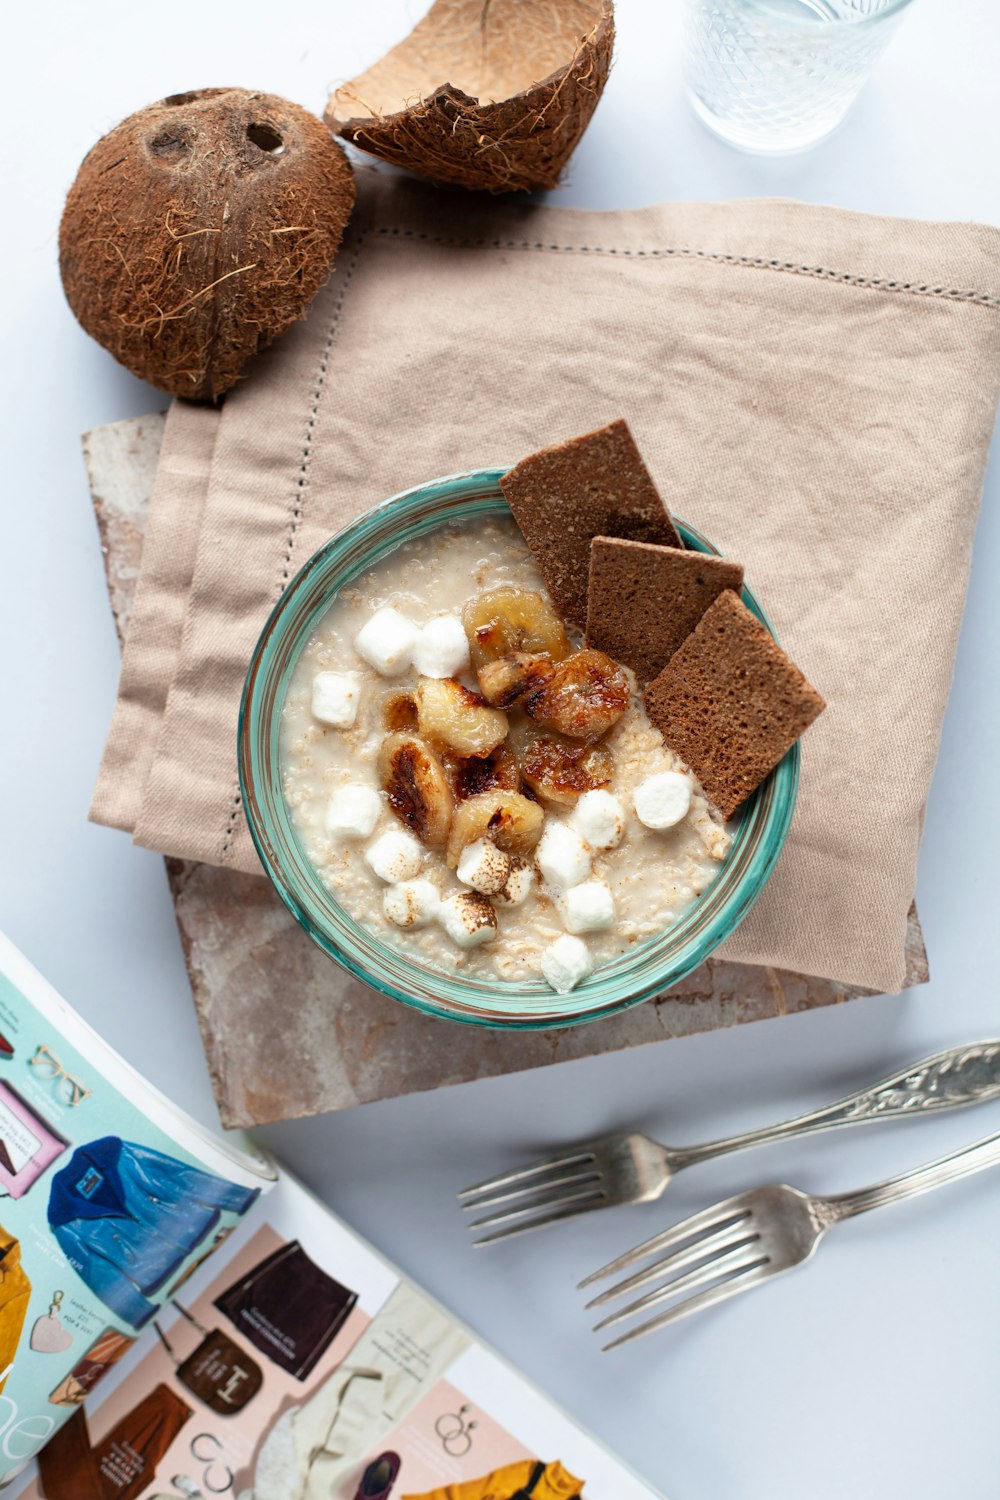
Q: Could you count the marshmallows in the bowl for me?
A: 14